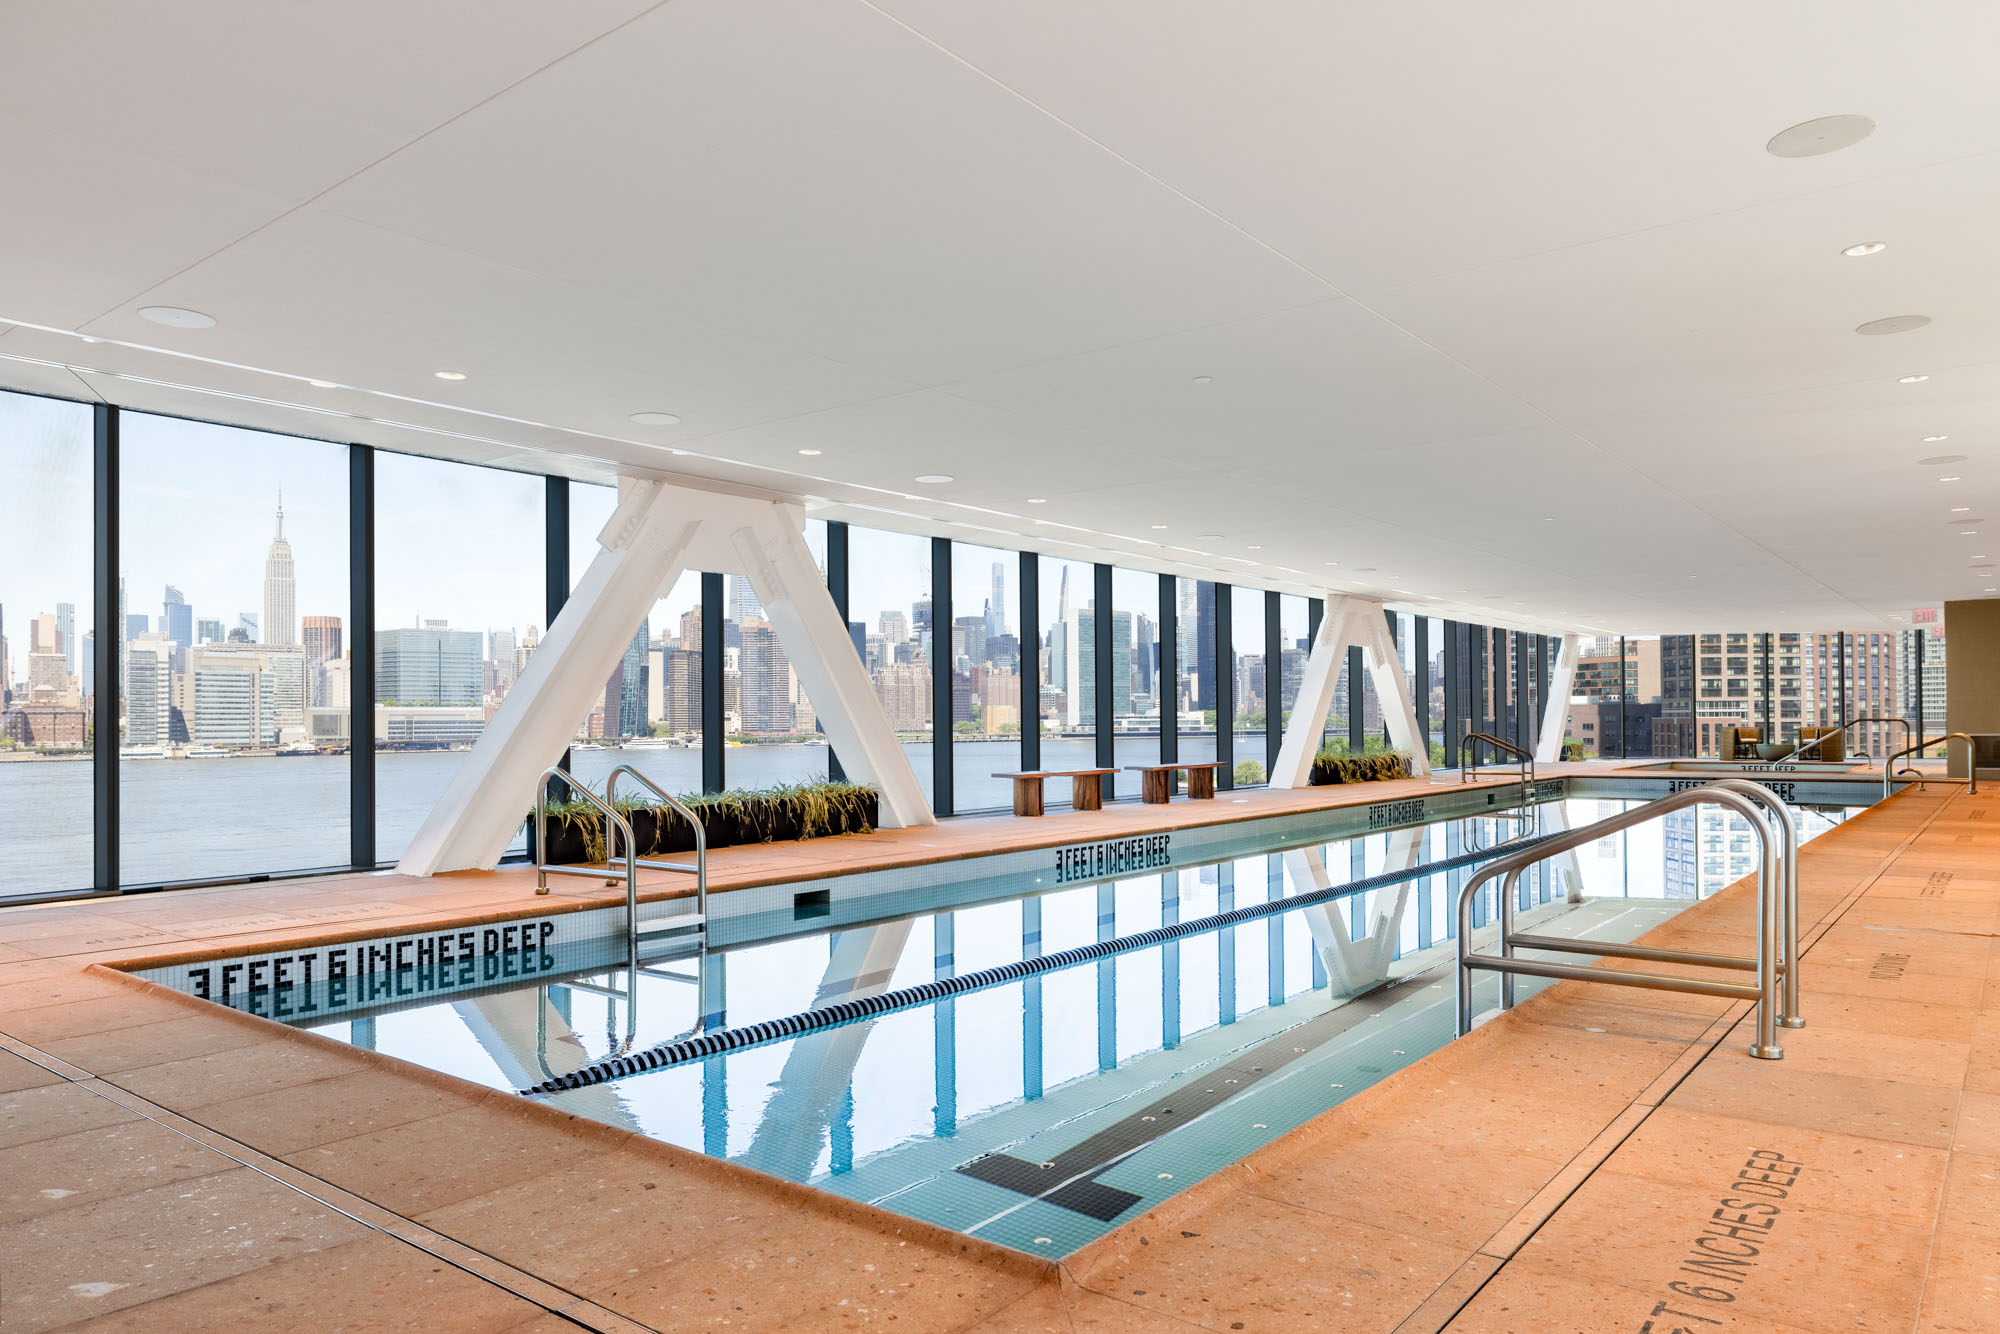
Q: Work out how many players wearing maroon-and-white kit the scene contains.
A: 0